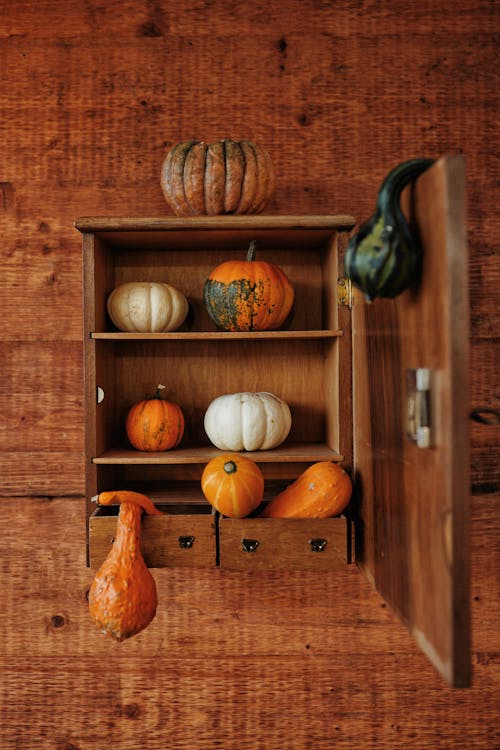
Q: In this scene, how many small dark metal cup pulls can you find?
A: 3